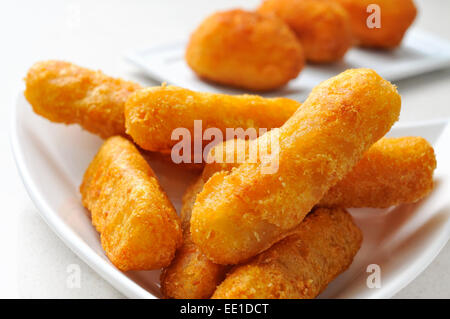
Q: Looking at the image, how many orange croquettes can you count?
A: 10